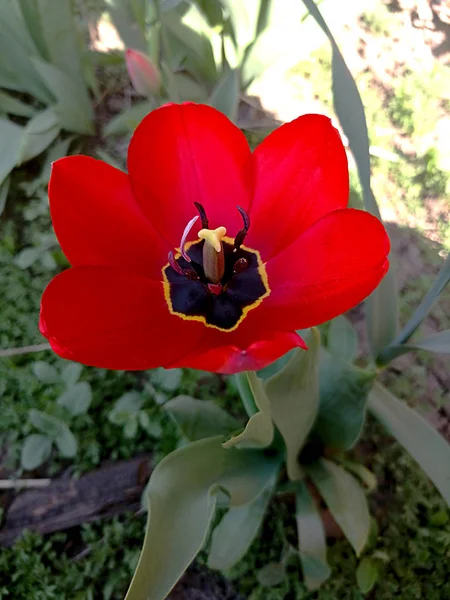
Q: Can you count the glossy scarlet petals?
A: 6